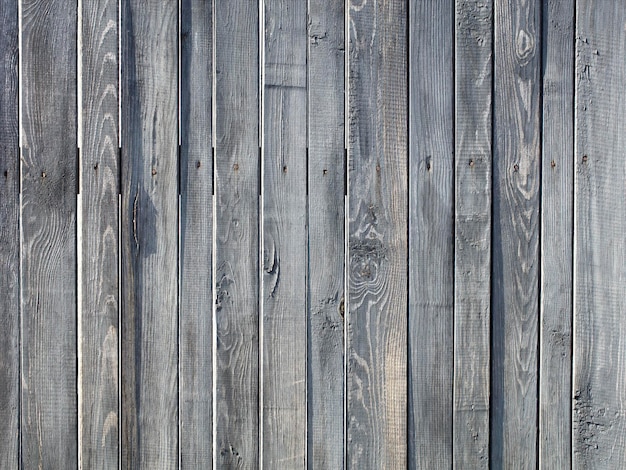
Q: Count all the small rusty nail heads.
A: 14